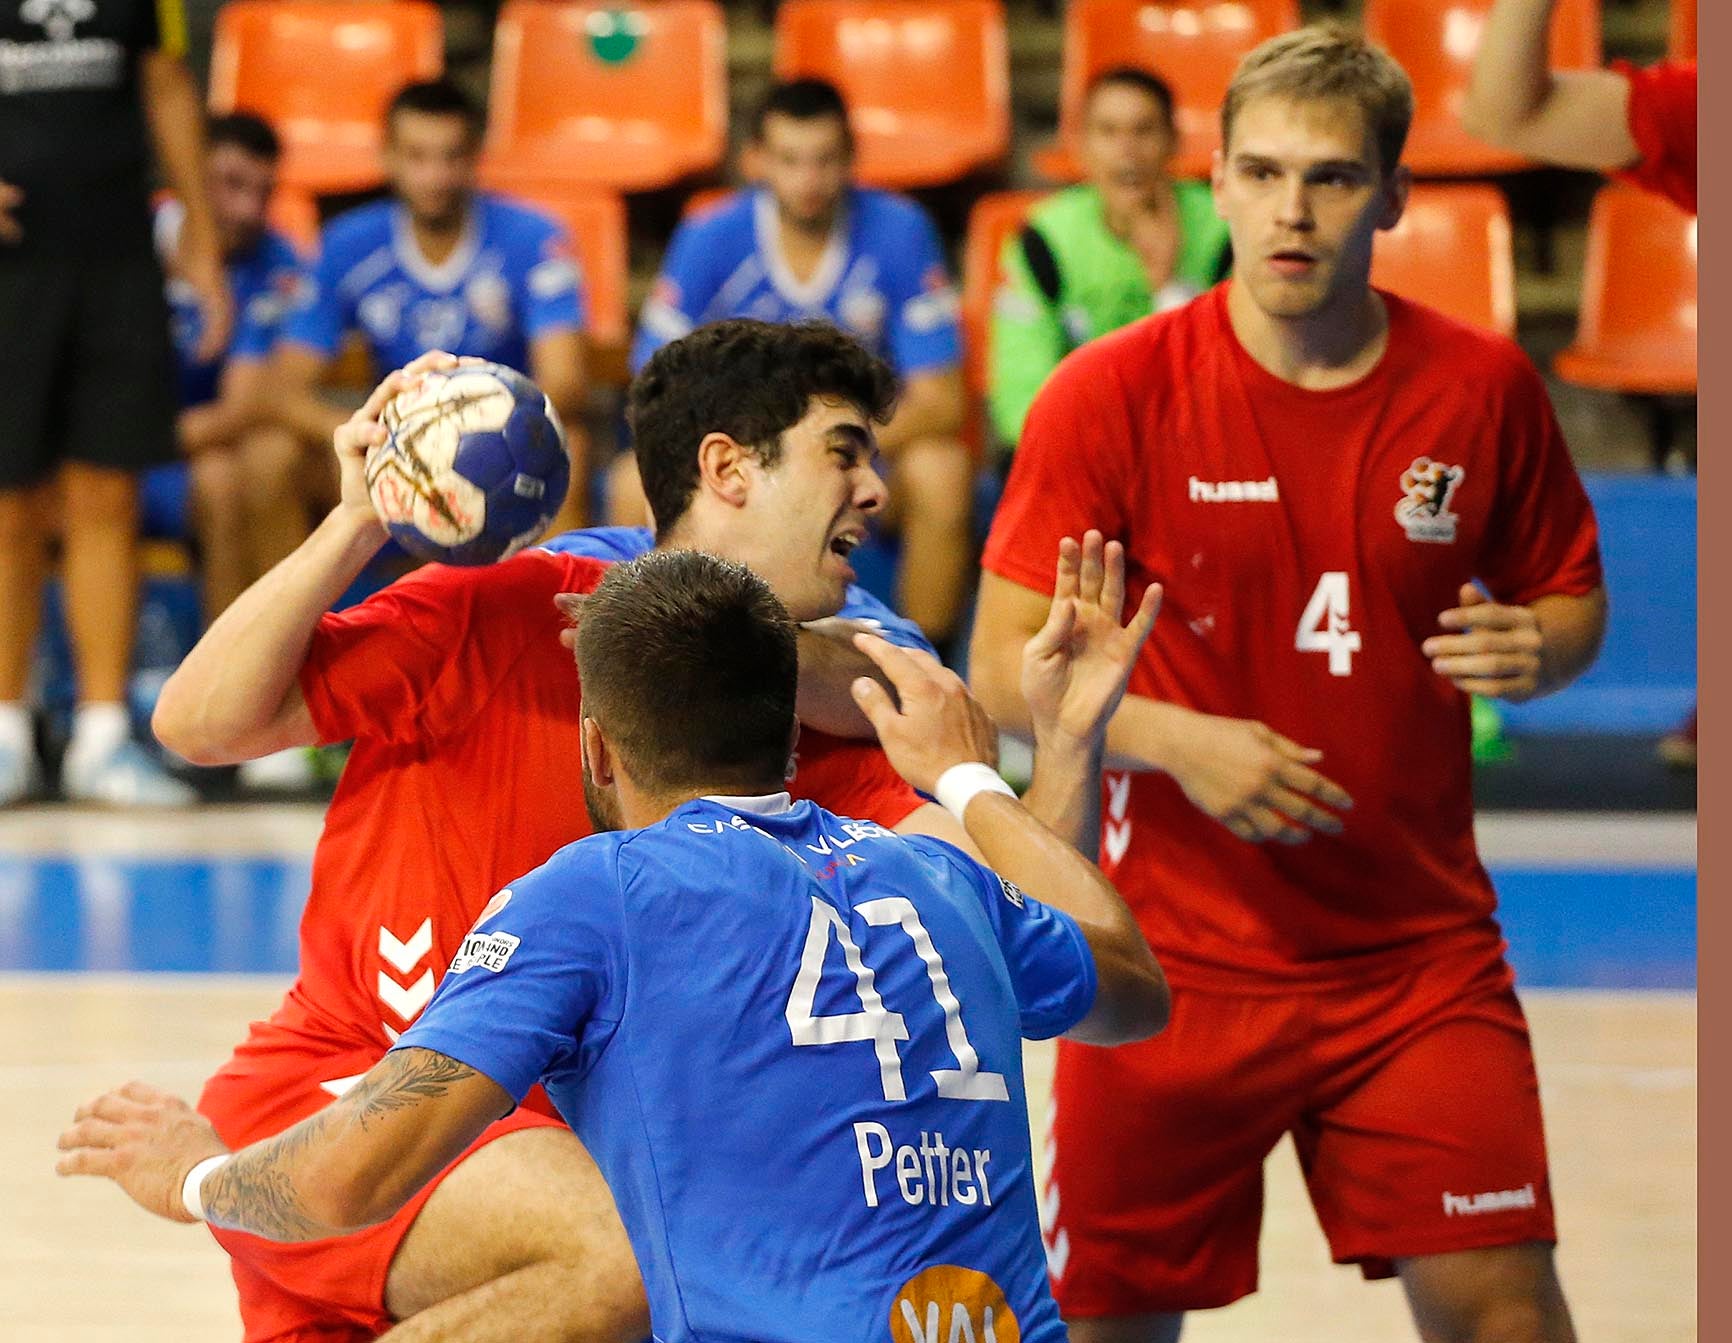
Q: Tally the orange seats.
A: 12